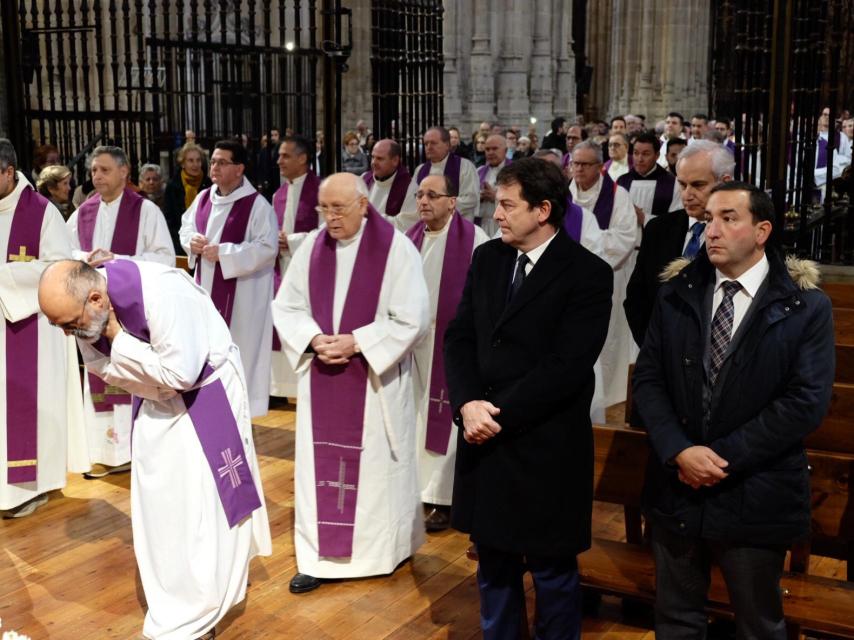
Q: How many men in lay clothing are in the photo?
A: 3